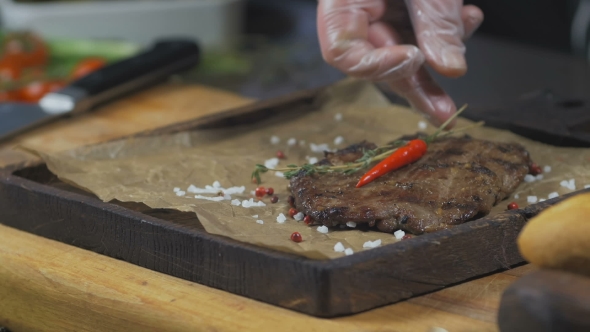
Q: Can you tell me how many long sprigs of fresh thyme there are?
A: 2